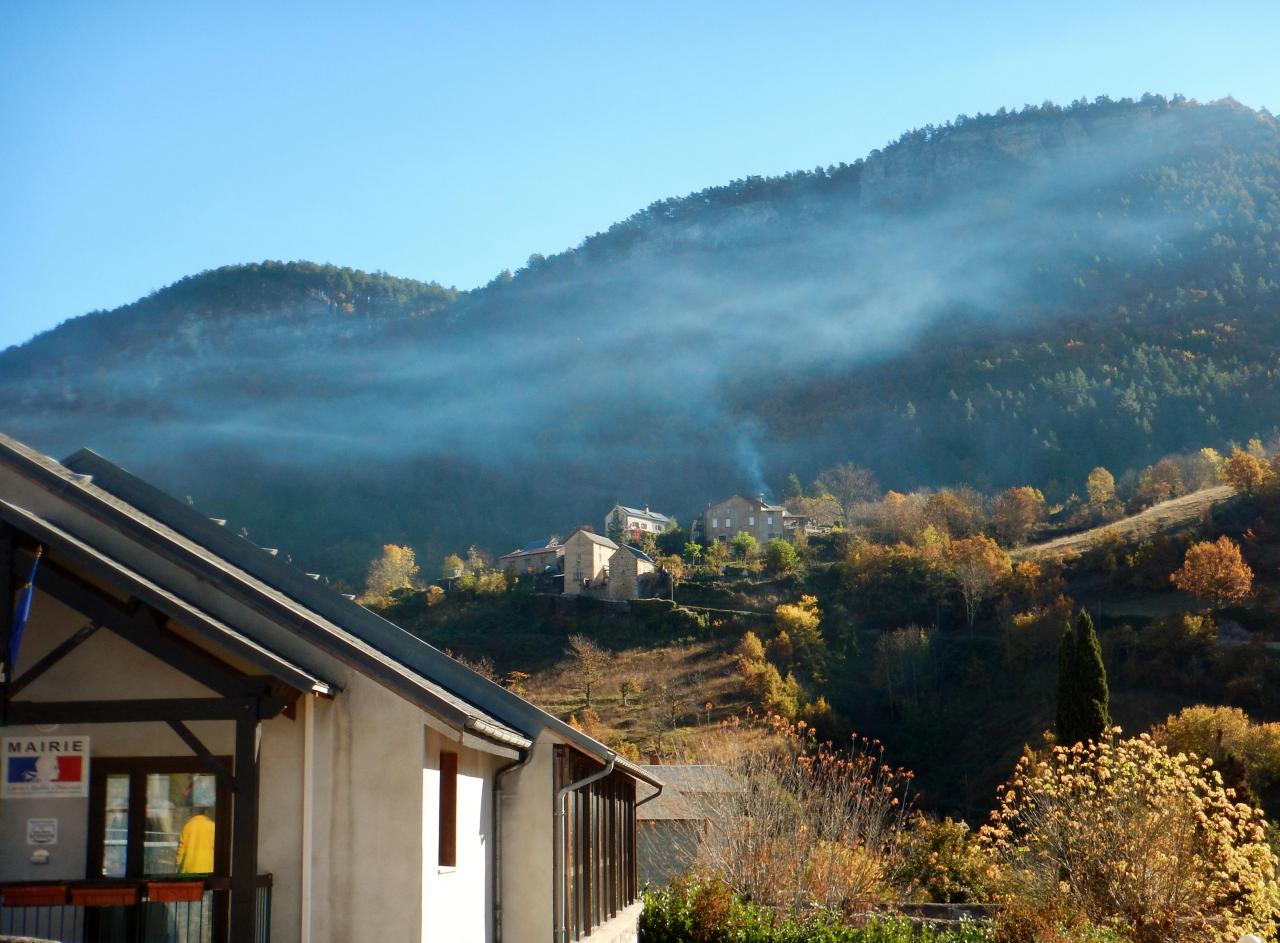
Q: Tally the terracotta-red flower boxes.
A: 3